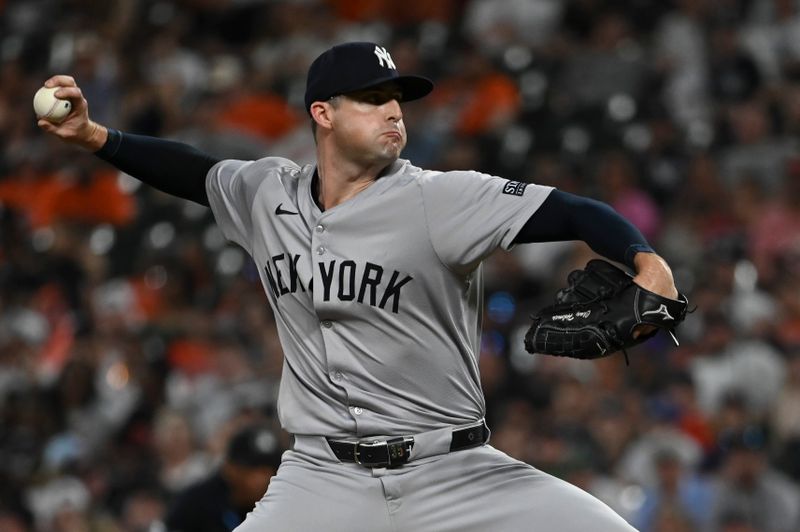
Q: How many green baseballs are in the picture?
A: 0